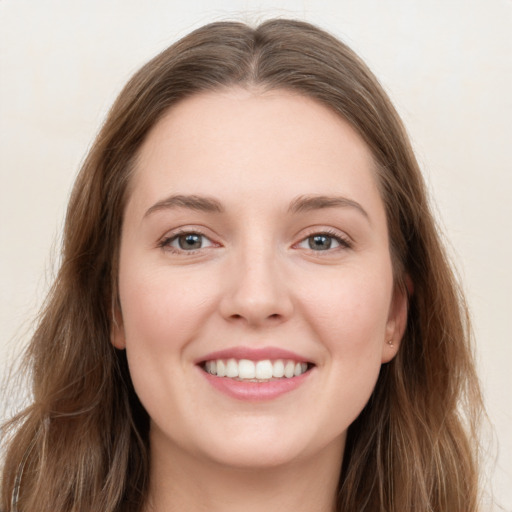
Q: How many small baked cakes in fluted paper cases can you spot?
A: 0